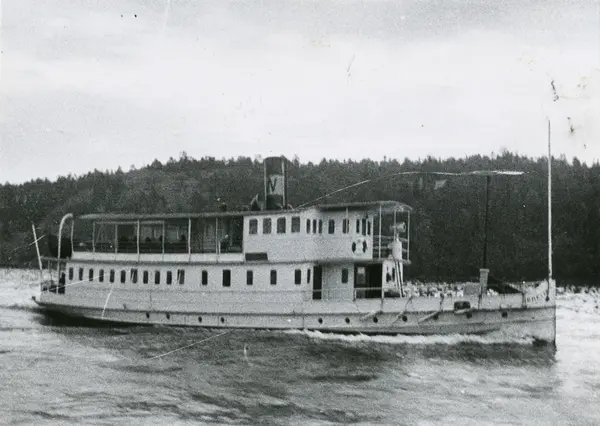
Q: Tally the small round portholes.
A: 11